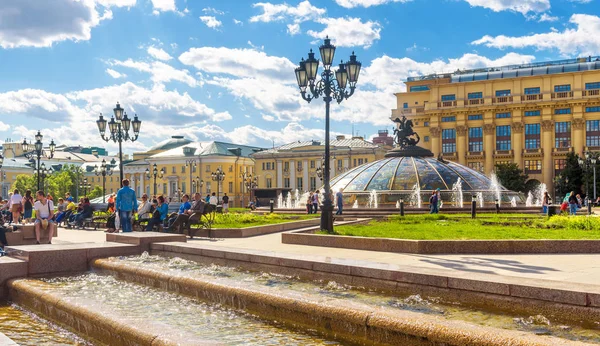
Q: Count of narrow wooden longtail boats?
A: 0